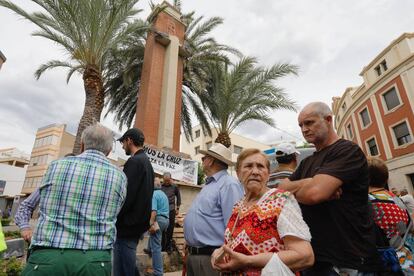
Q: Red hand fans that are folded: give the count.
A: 0